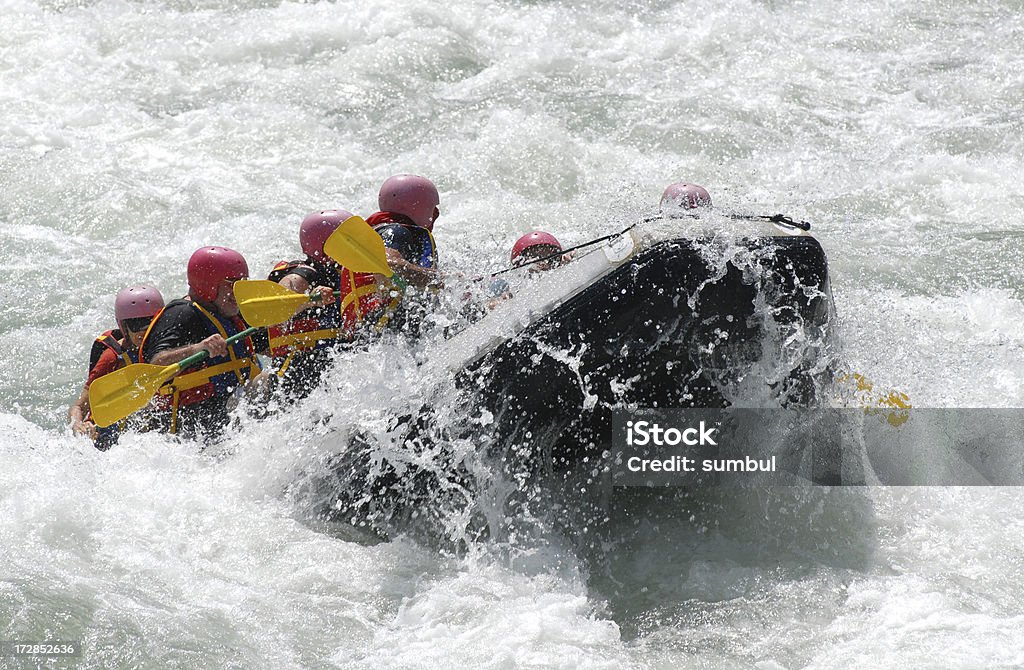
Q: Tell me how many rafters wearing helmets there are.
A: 6